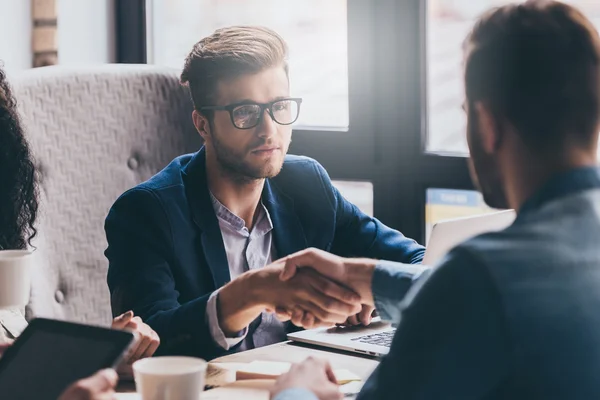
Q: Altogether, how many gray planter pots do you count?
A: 0